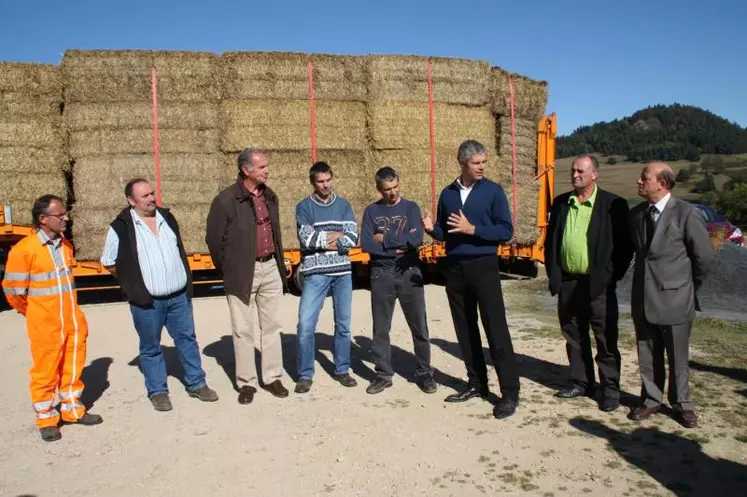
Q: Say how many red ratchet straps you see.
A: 4